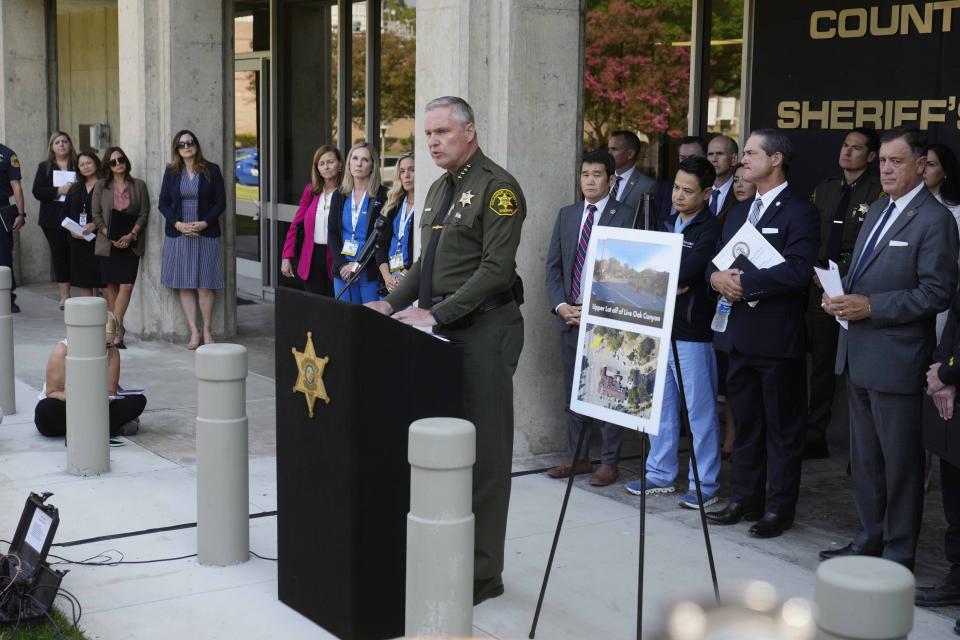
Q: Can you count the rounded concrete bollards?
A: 5